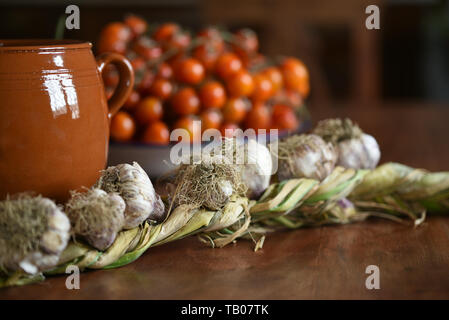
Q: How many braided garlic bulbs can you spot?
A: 7